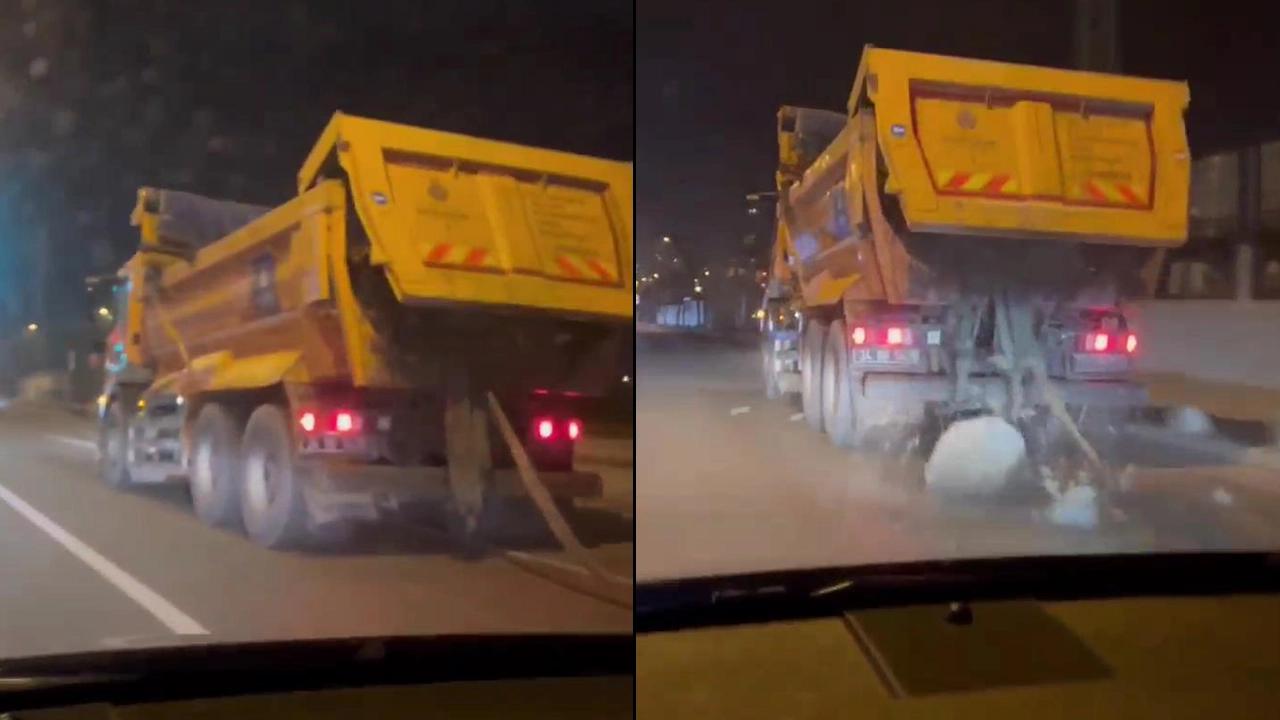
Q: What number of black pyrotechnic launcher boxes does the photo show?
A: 0